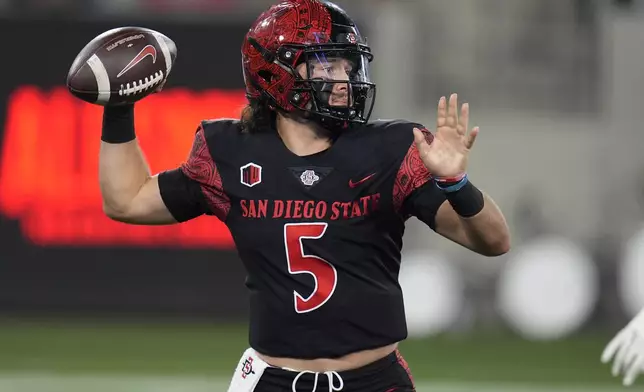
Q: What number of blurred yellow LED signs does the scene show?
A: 0